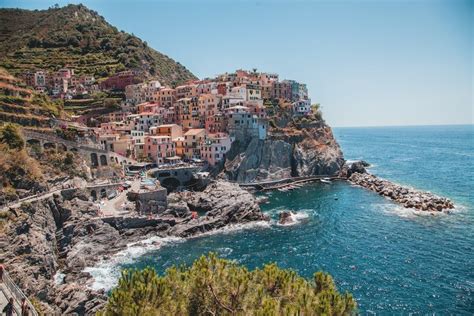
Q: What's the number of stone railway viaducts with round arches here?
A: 1